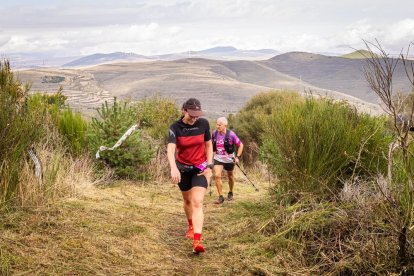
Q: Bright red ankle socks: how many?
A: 2